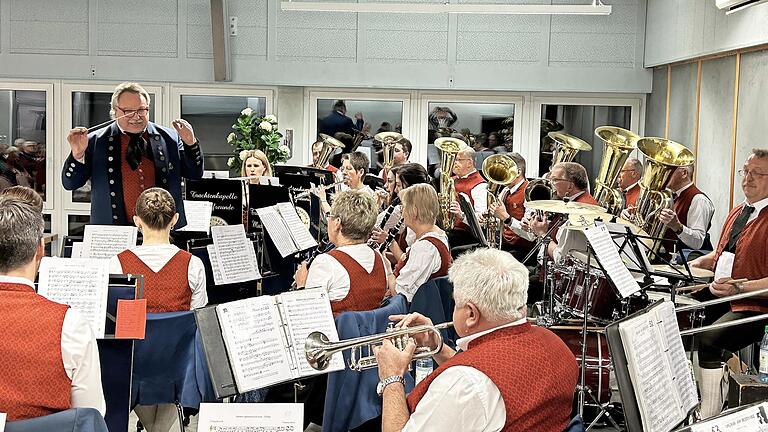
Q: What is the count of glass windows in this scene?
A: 6